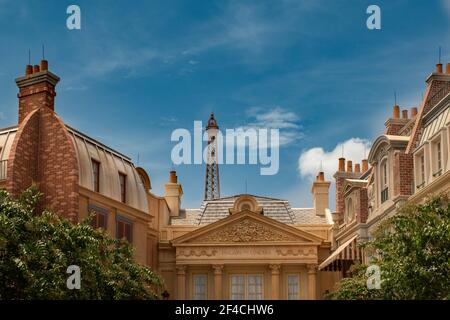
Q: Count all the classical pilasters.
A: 4